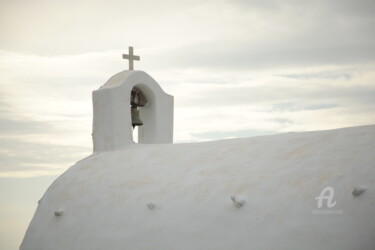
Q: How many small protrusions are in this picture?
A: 4